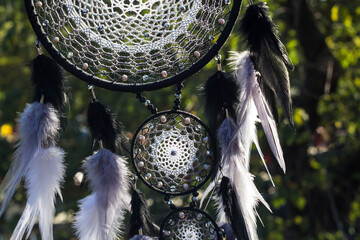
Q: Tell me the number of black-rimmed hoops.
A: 3